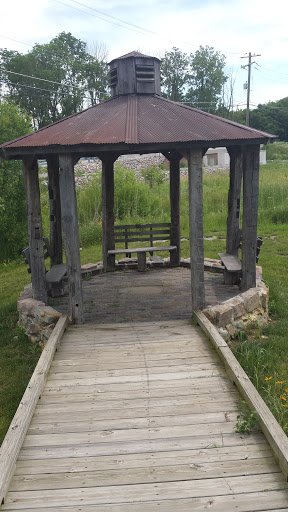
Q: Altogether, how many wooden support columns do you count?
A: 8